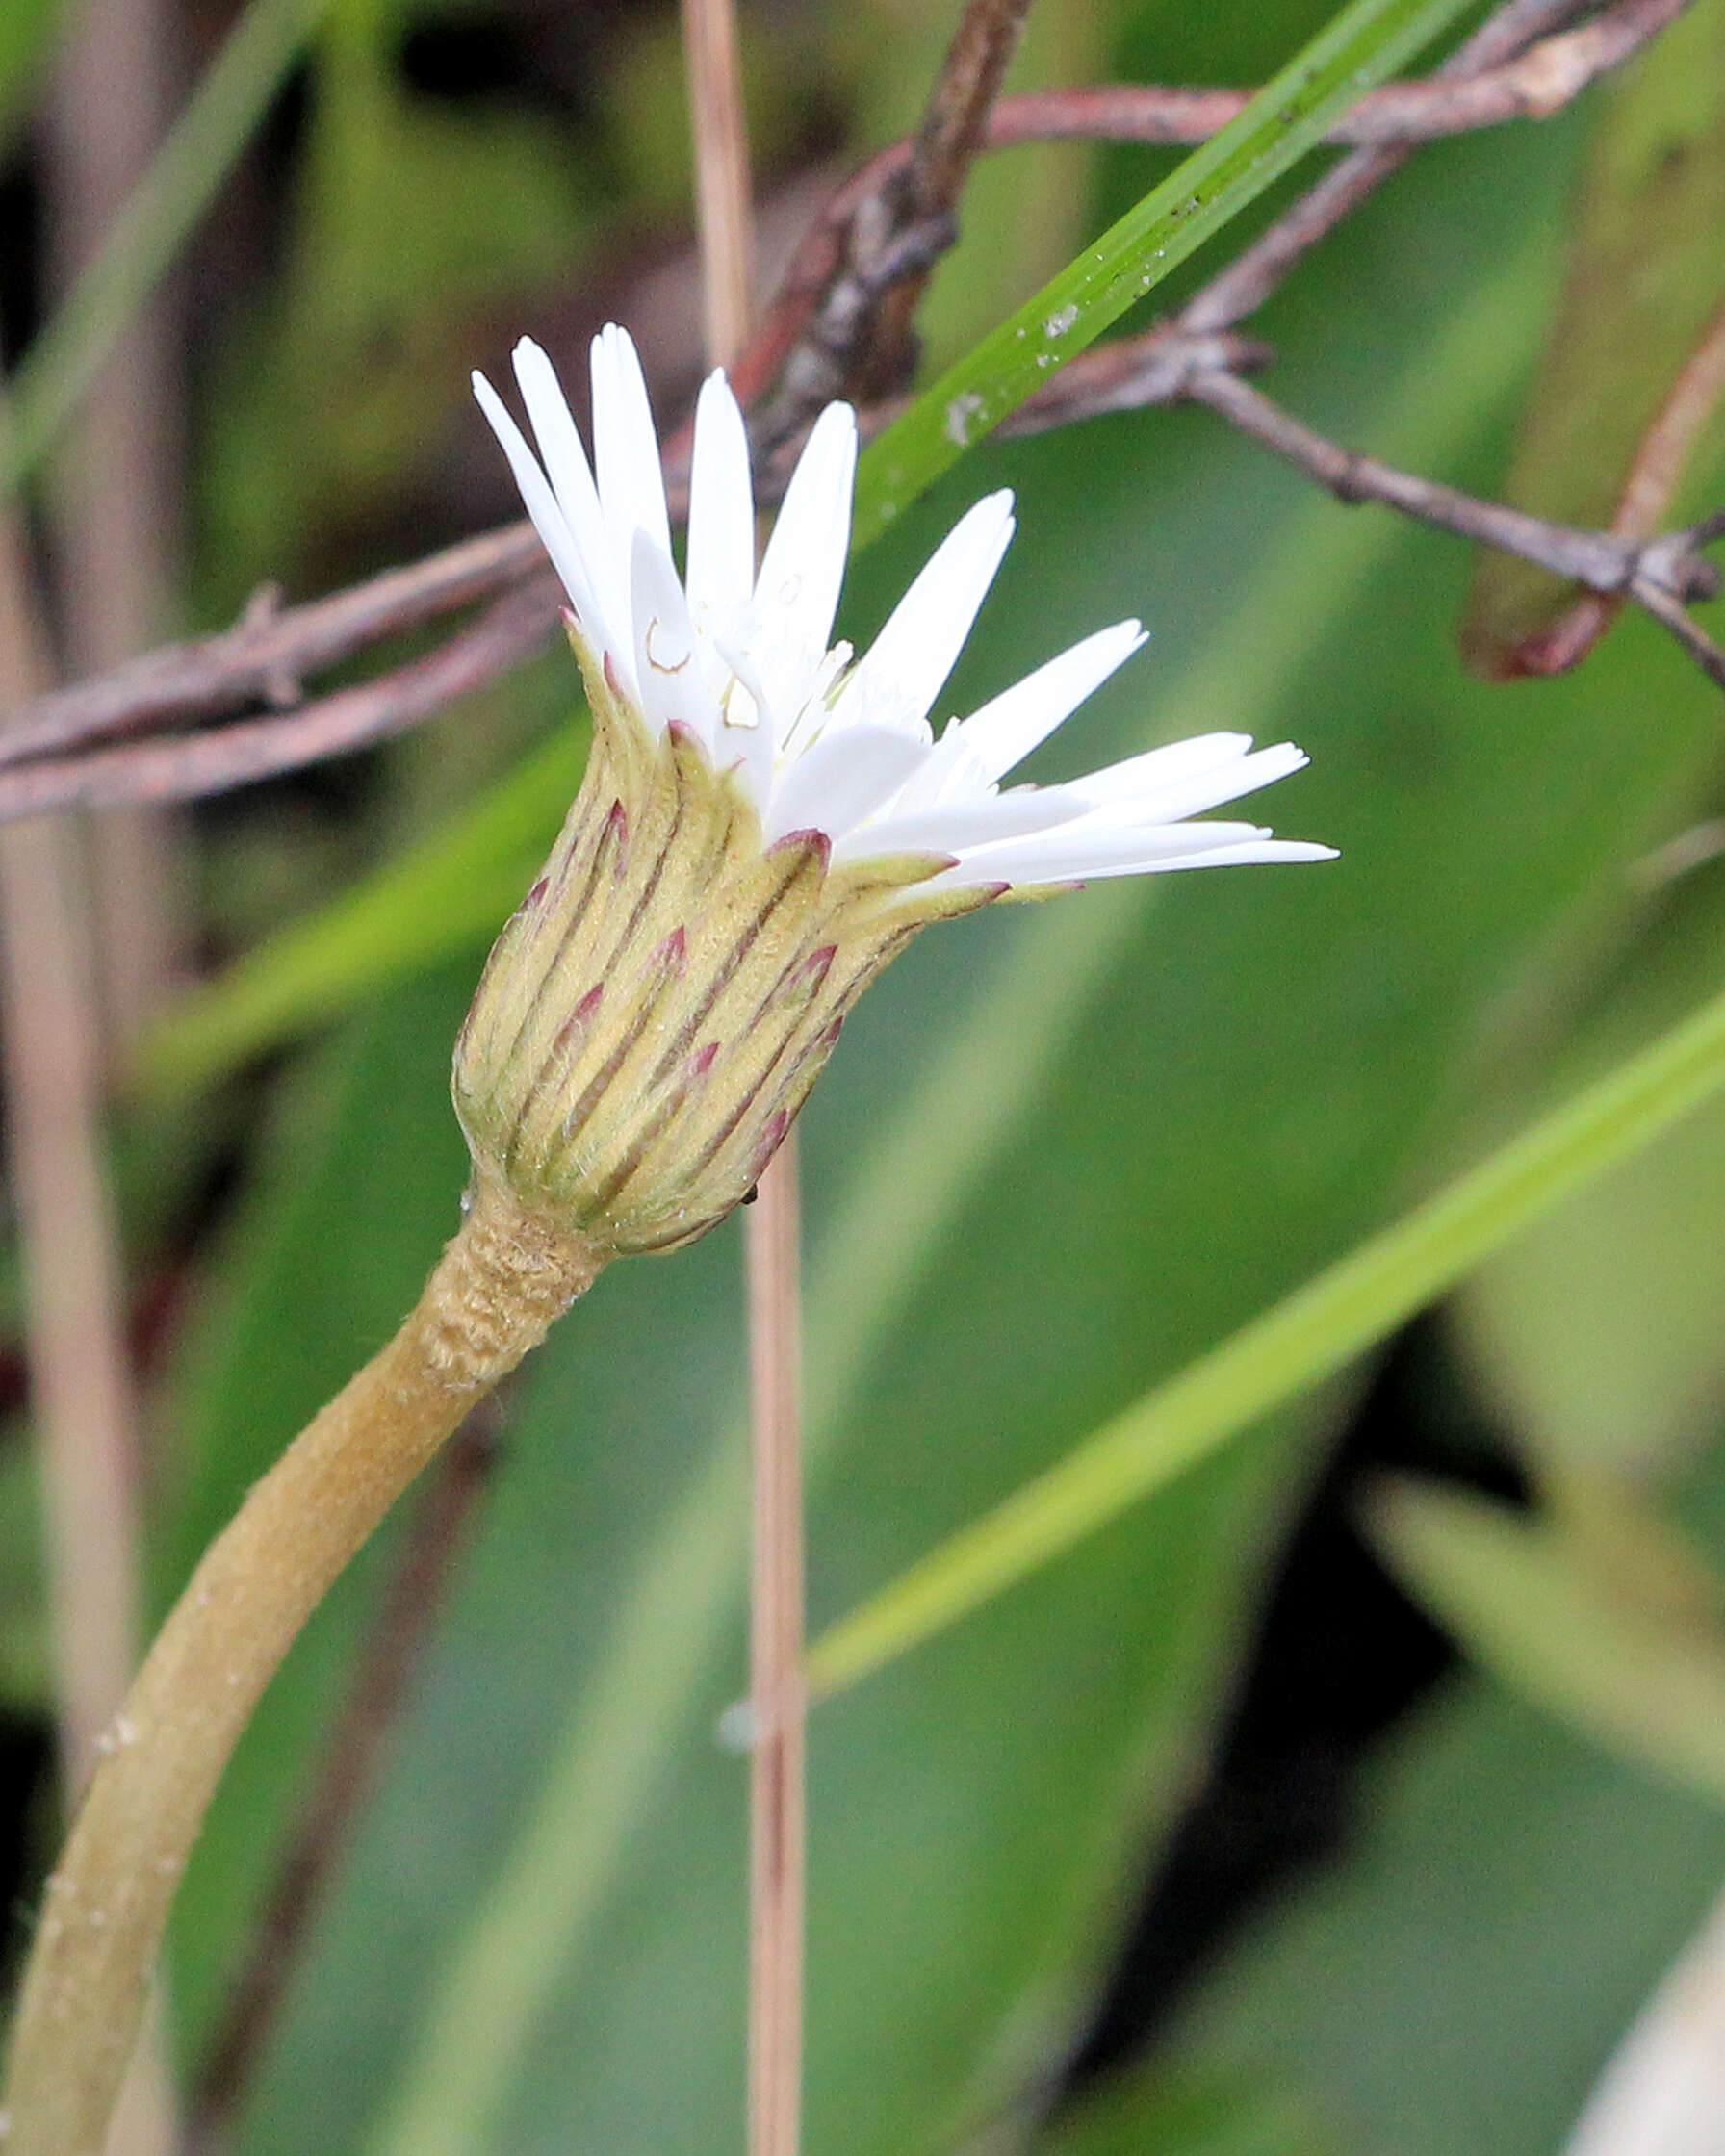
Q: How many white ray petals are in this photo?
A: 15